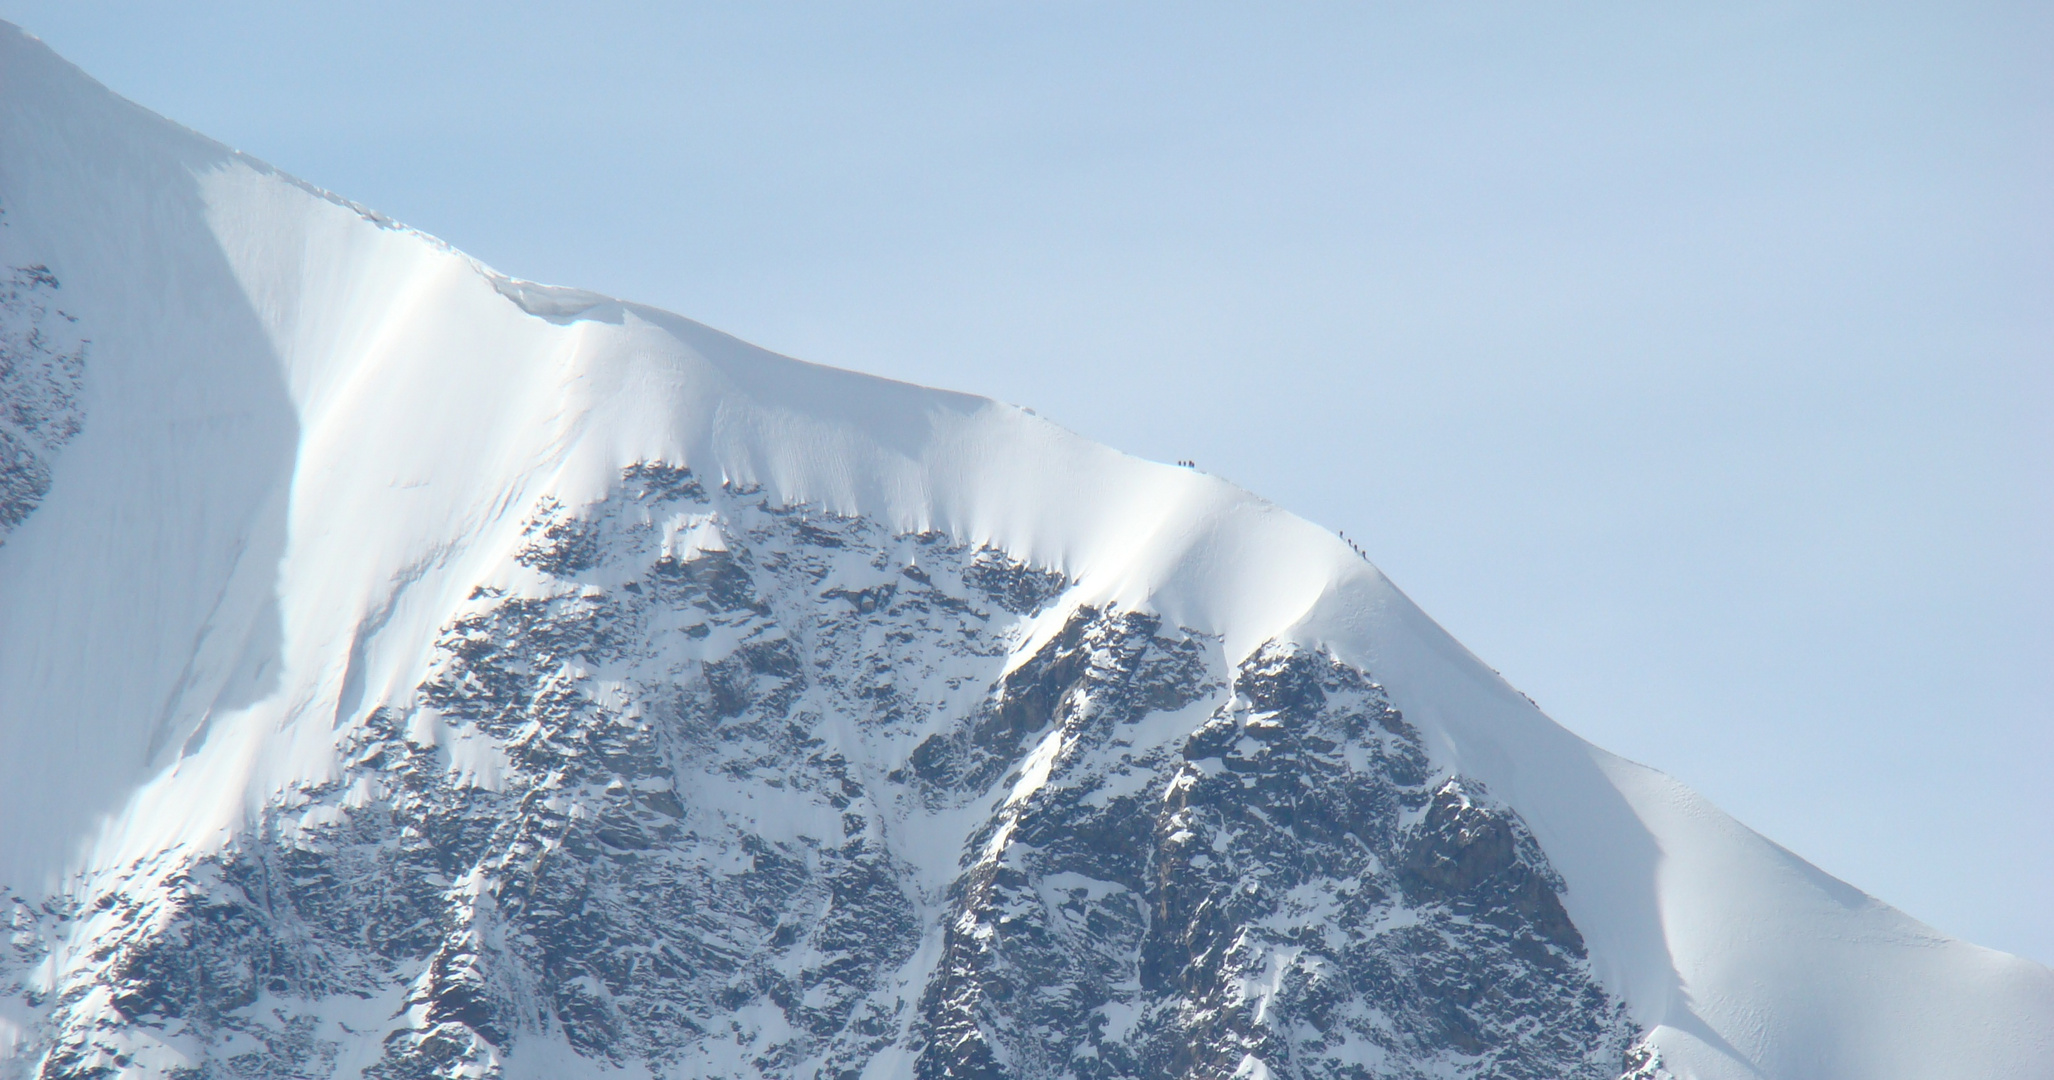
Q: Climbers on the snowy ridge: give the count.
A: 8